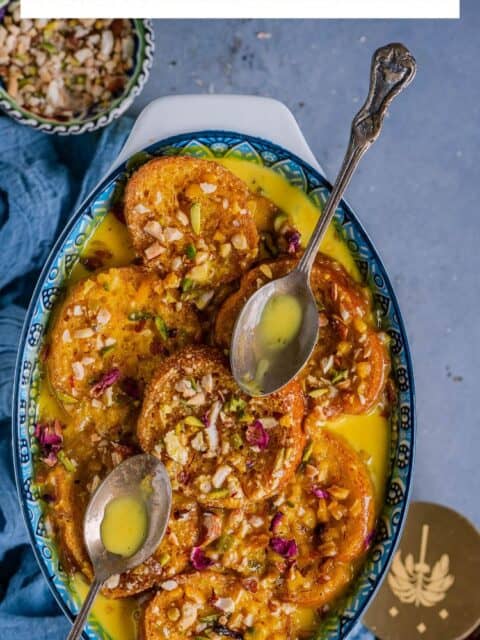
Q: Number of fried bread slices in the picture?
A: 7